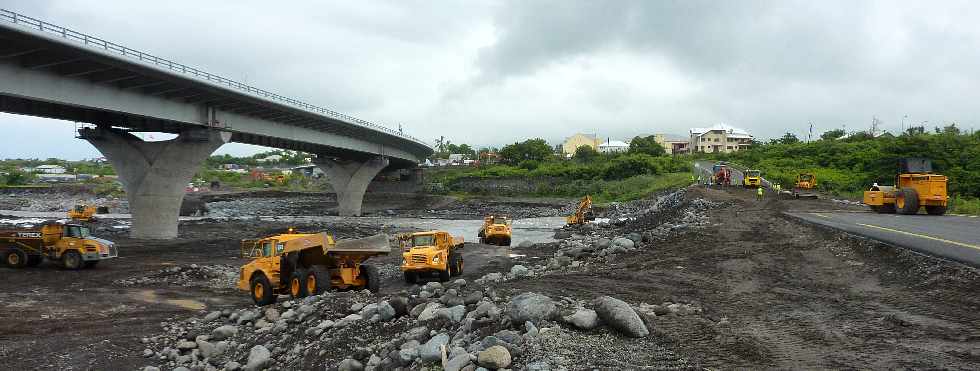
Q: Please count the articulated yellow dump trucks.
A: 4